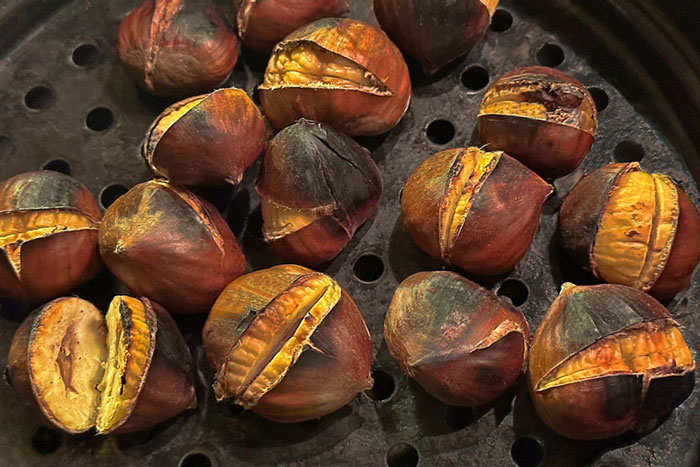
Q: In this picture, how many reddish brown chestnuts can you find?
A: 15